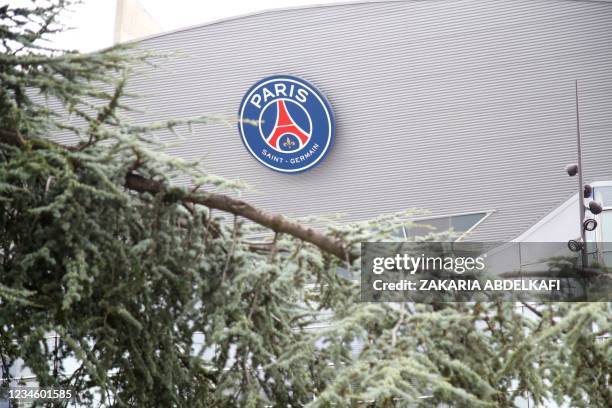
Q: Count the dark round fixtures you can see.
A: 5